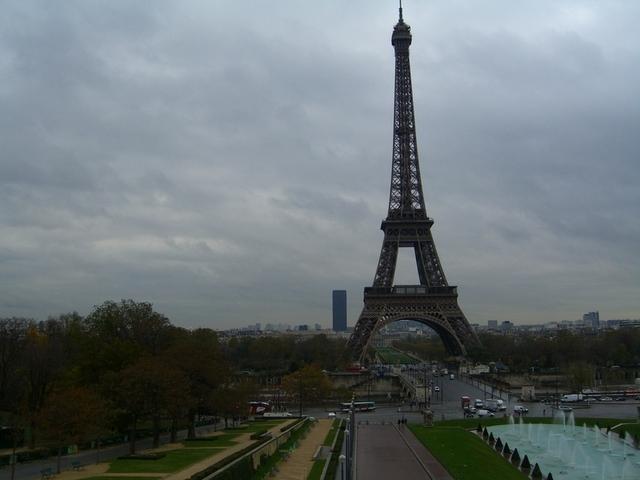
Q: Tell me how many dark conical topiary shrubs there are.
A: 9